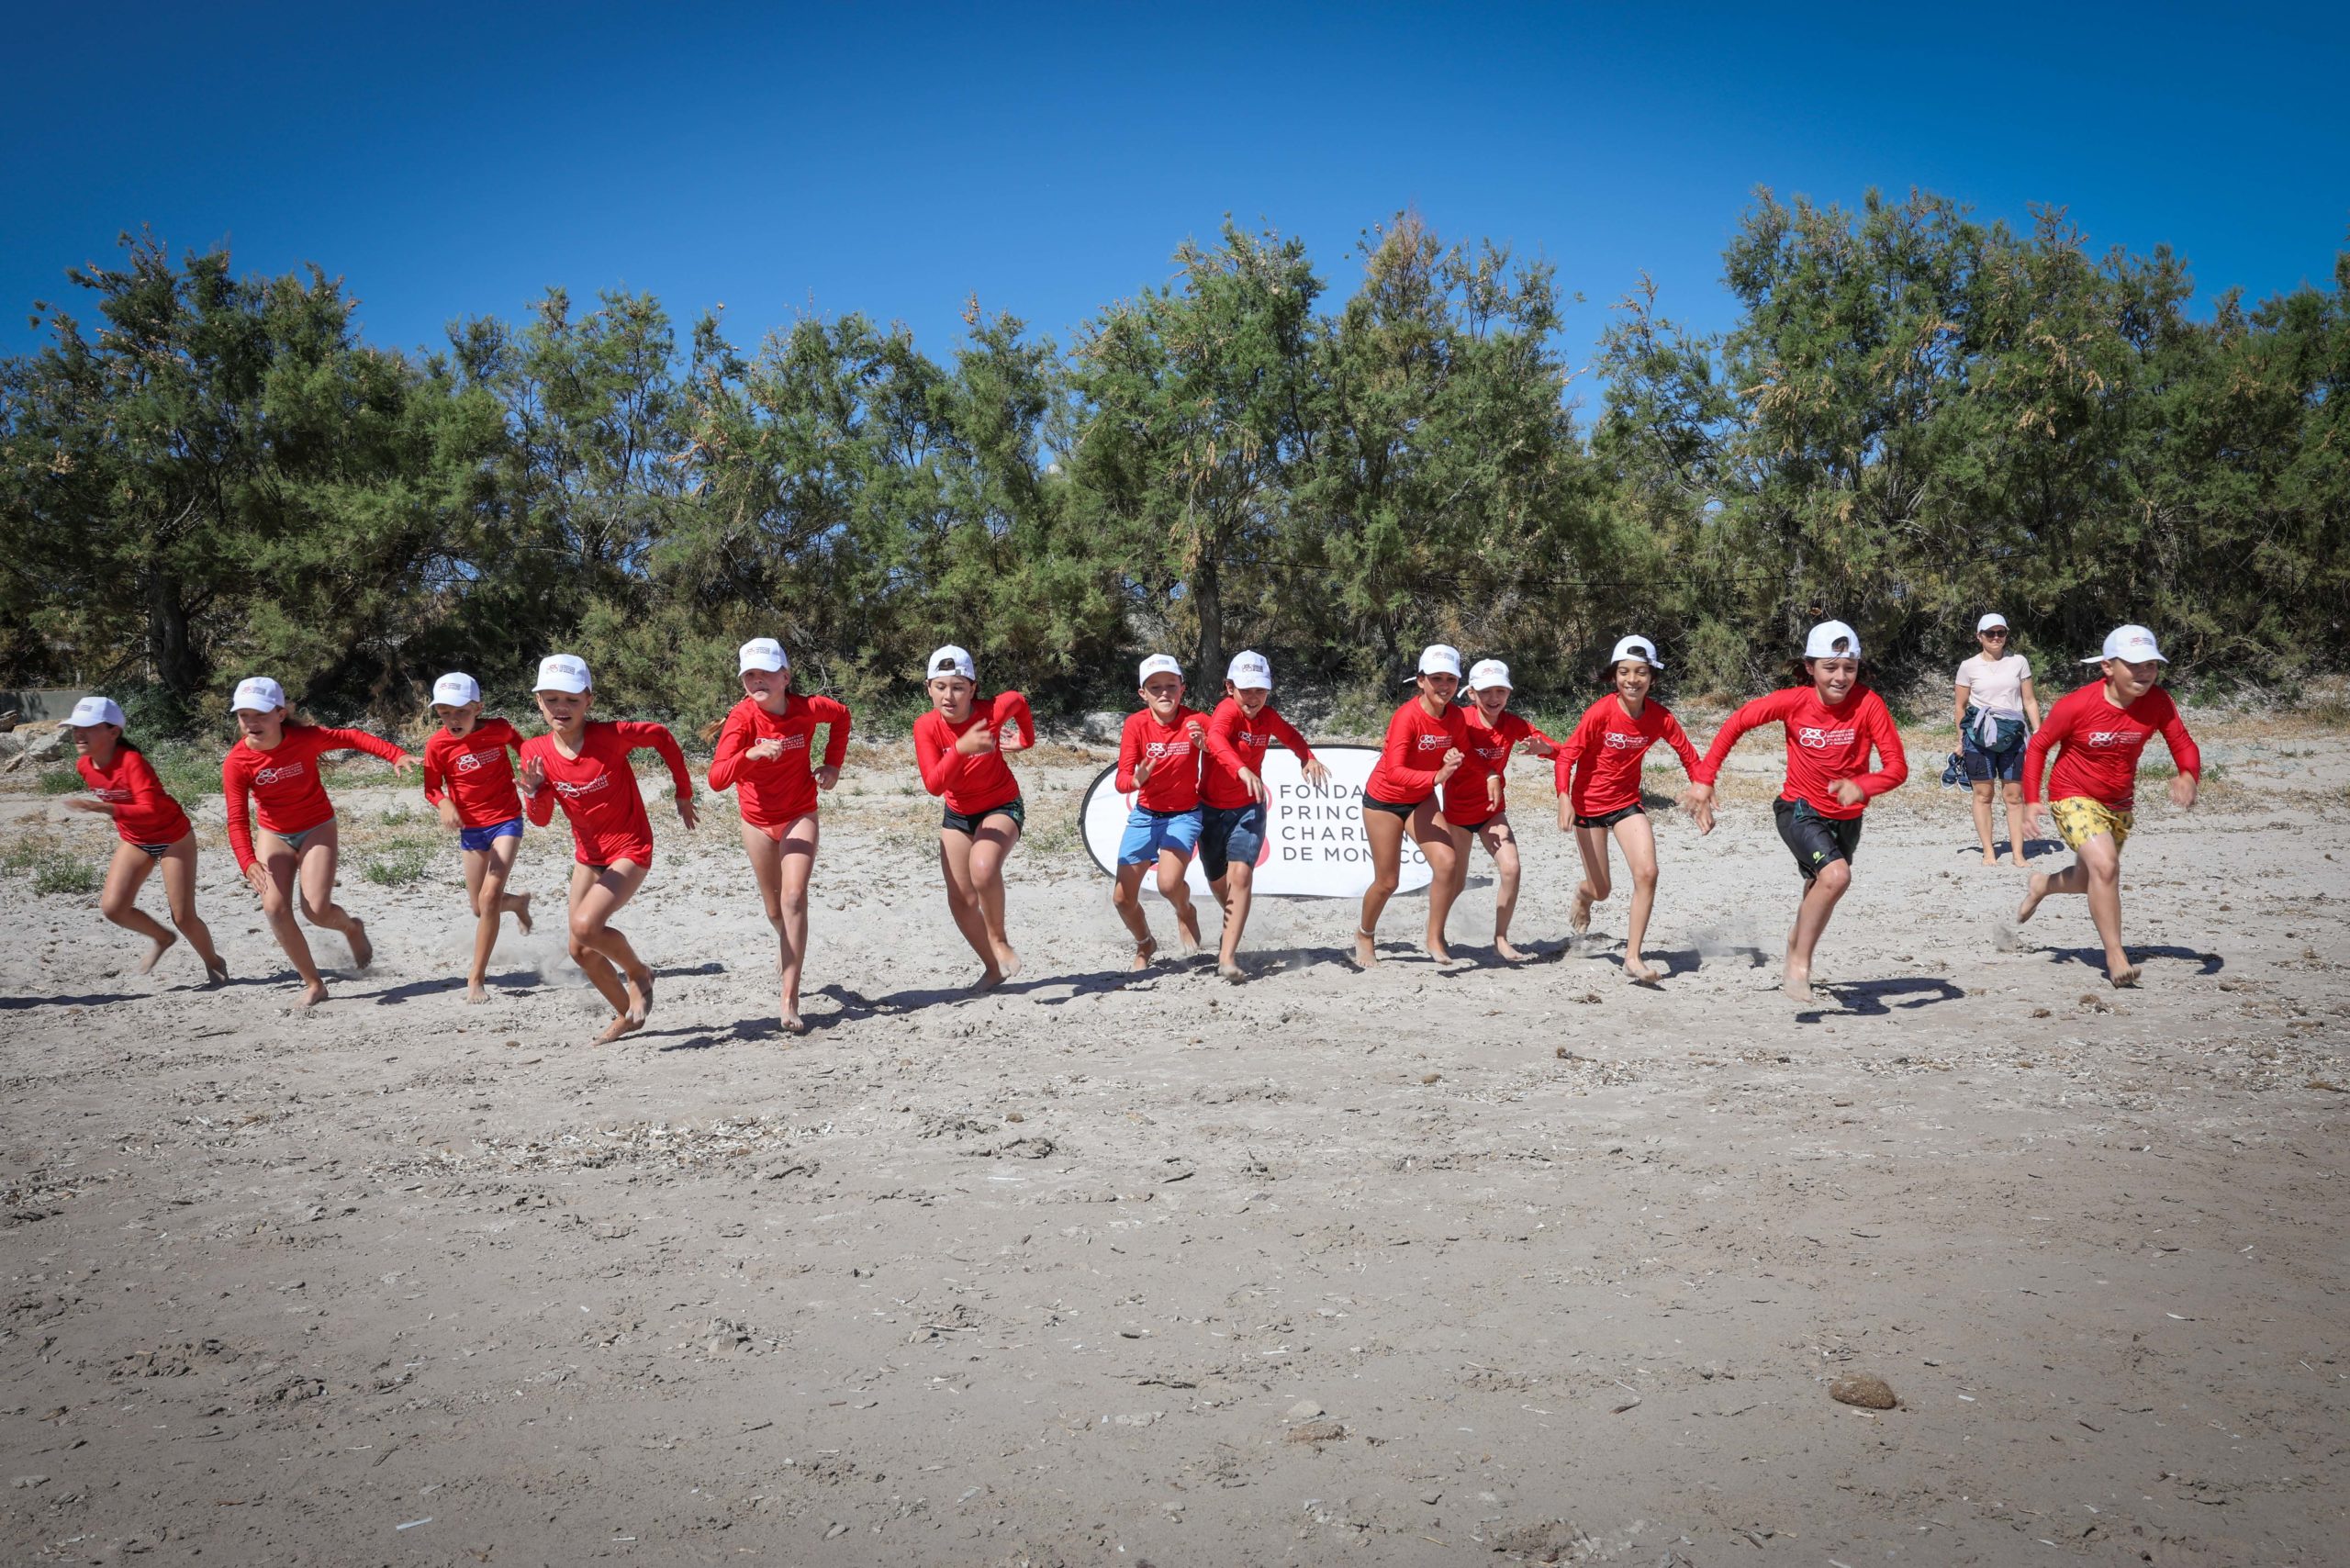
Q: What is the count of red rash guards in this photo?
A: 13